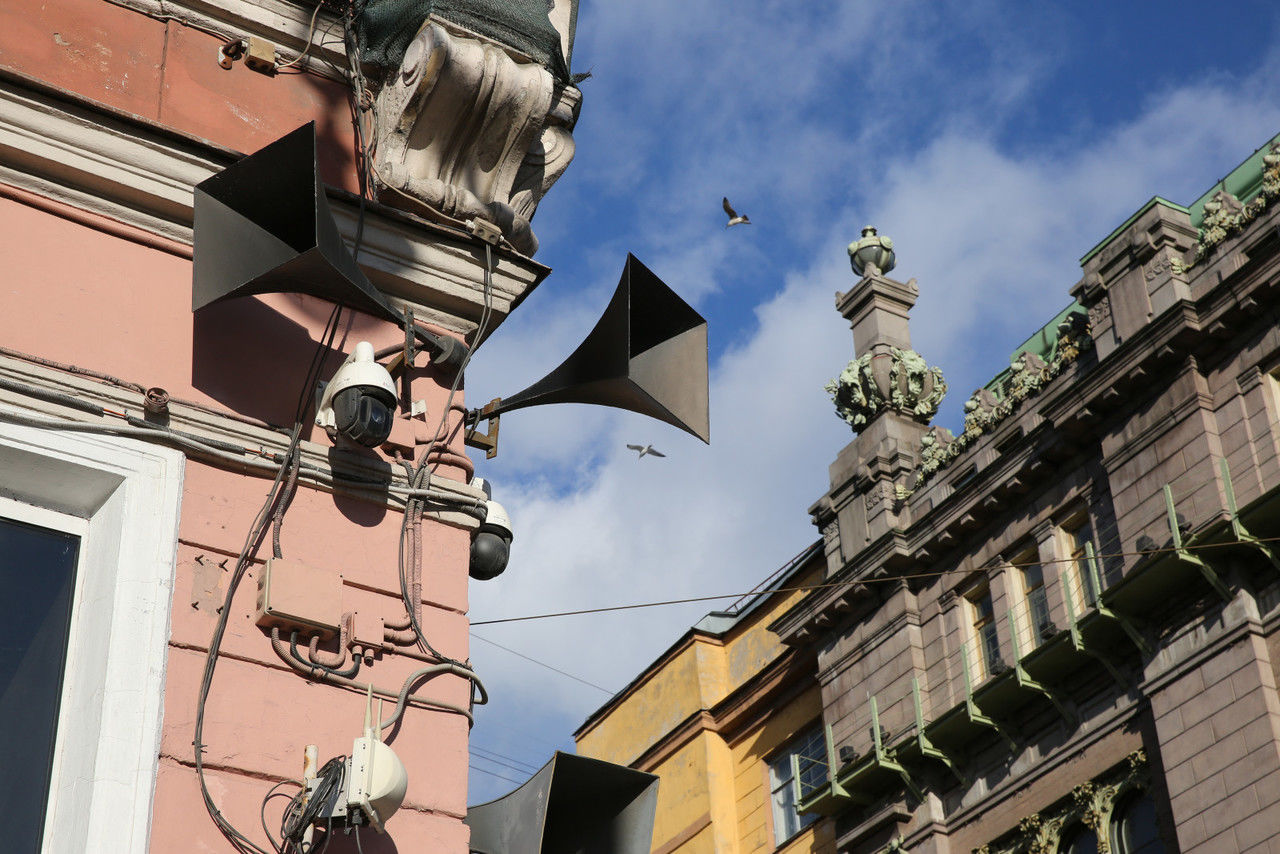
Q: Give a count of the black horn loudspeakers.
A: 3